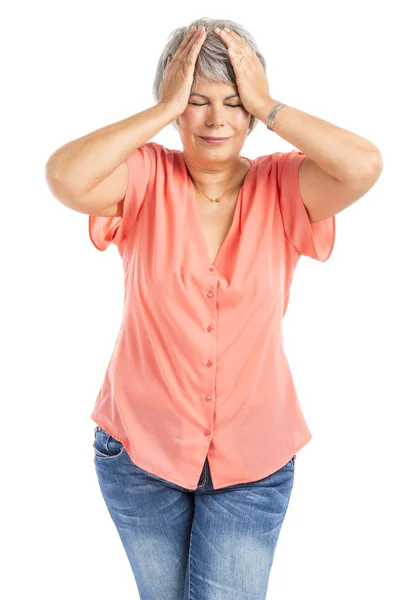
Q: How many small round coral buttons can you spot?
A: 6